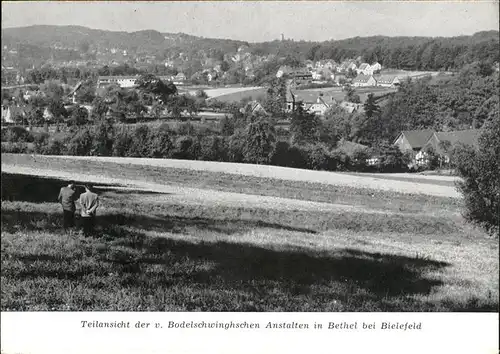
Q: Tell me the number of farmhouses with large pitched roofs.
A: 2